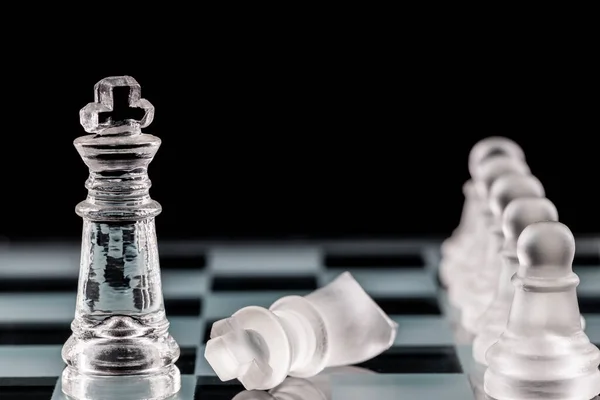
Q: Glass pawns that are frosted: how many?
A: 5